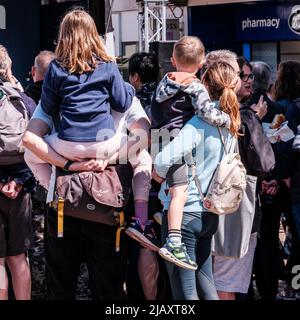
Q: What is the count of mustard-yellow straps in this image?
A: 2